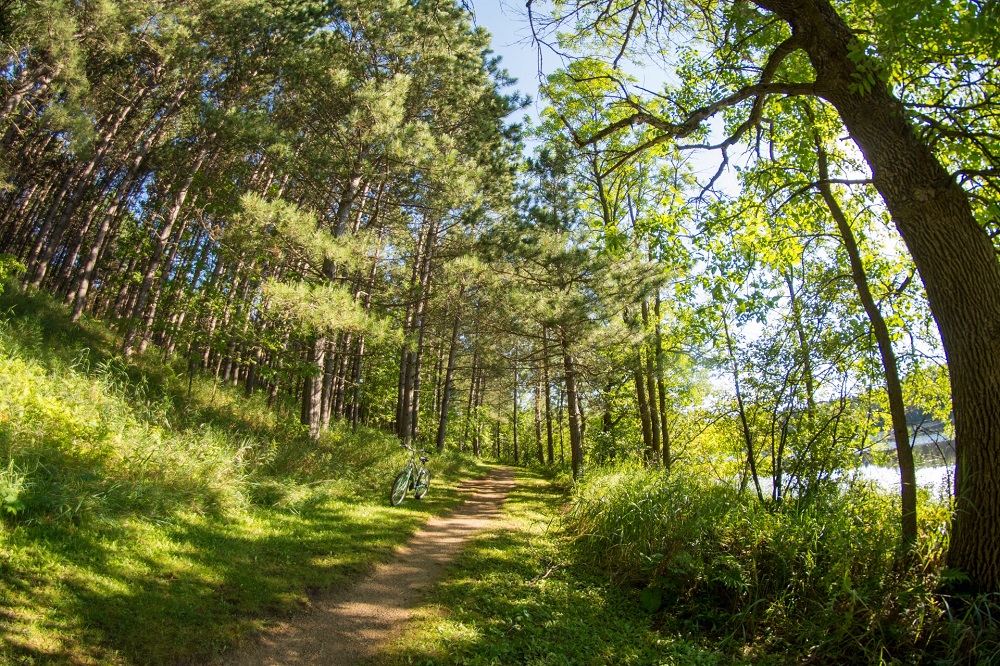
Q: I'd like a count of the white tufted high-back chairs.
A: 0